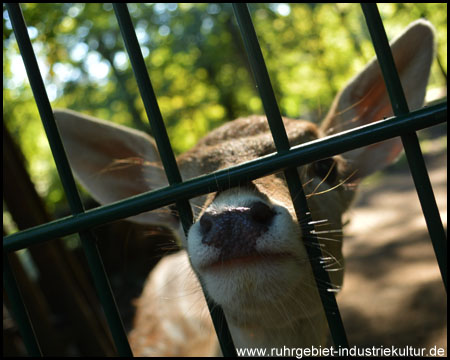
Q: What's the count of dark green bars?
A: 6